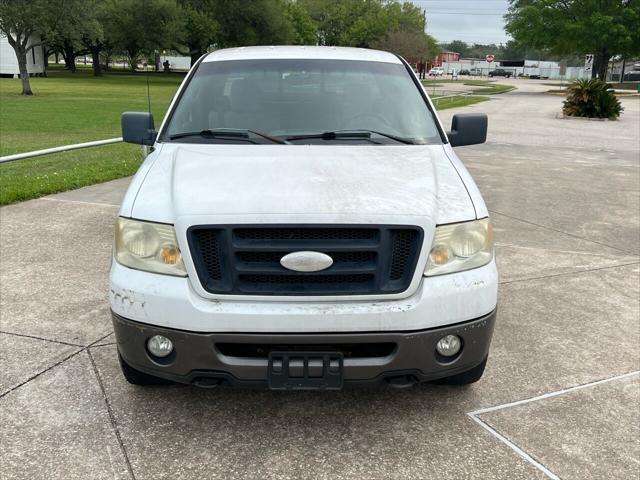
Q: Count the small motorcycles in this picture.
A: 0